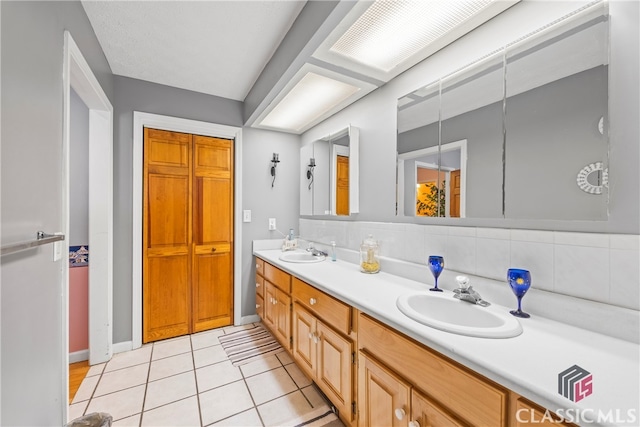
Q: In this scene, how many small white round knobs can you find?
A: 10